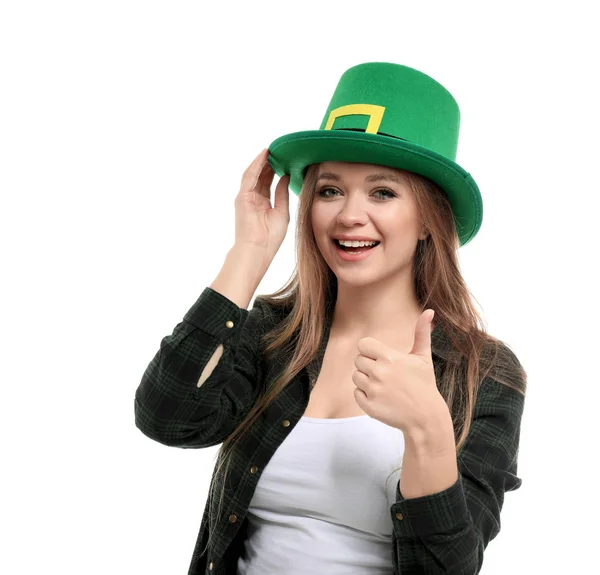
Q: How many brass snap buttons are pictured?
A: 6